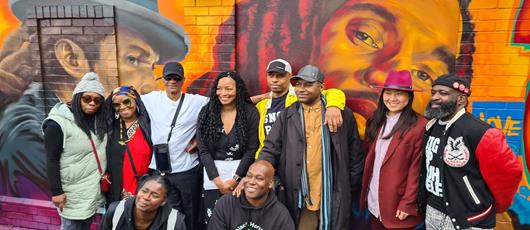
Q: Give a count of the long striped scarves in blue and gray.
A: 1